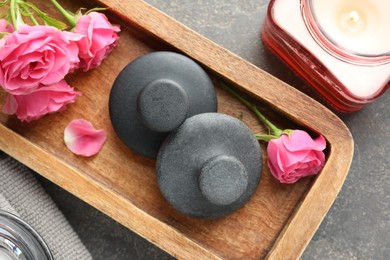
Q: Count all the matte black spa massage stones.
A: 2